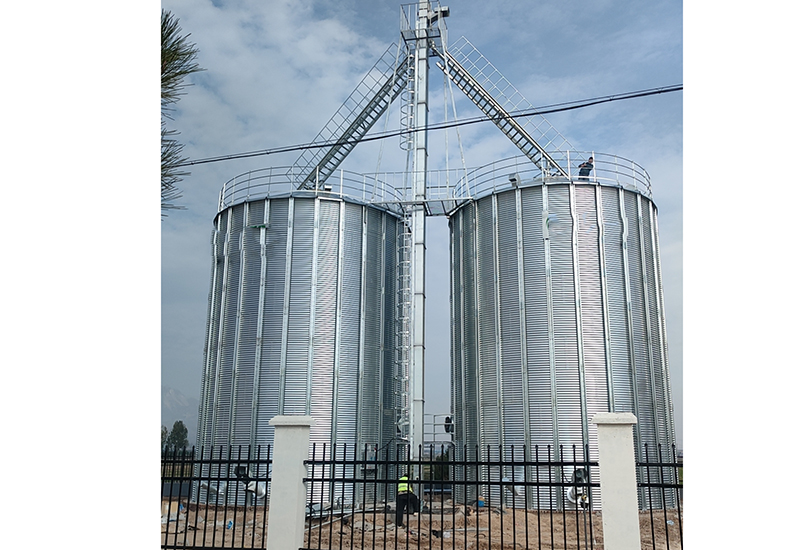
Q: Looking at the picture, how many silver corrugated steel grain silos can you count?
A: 2